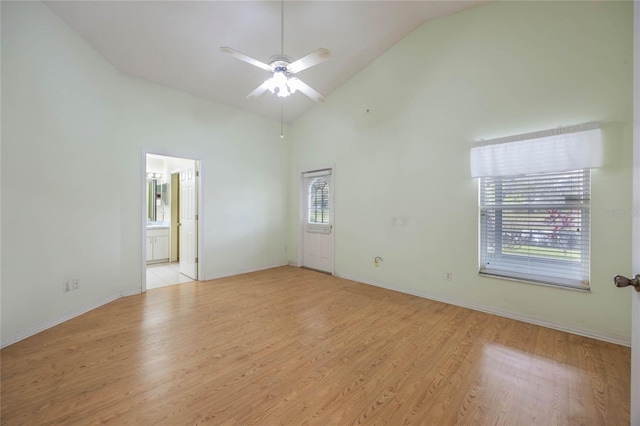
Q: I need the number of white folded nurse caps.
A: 0